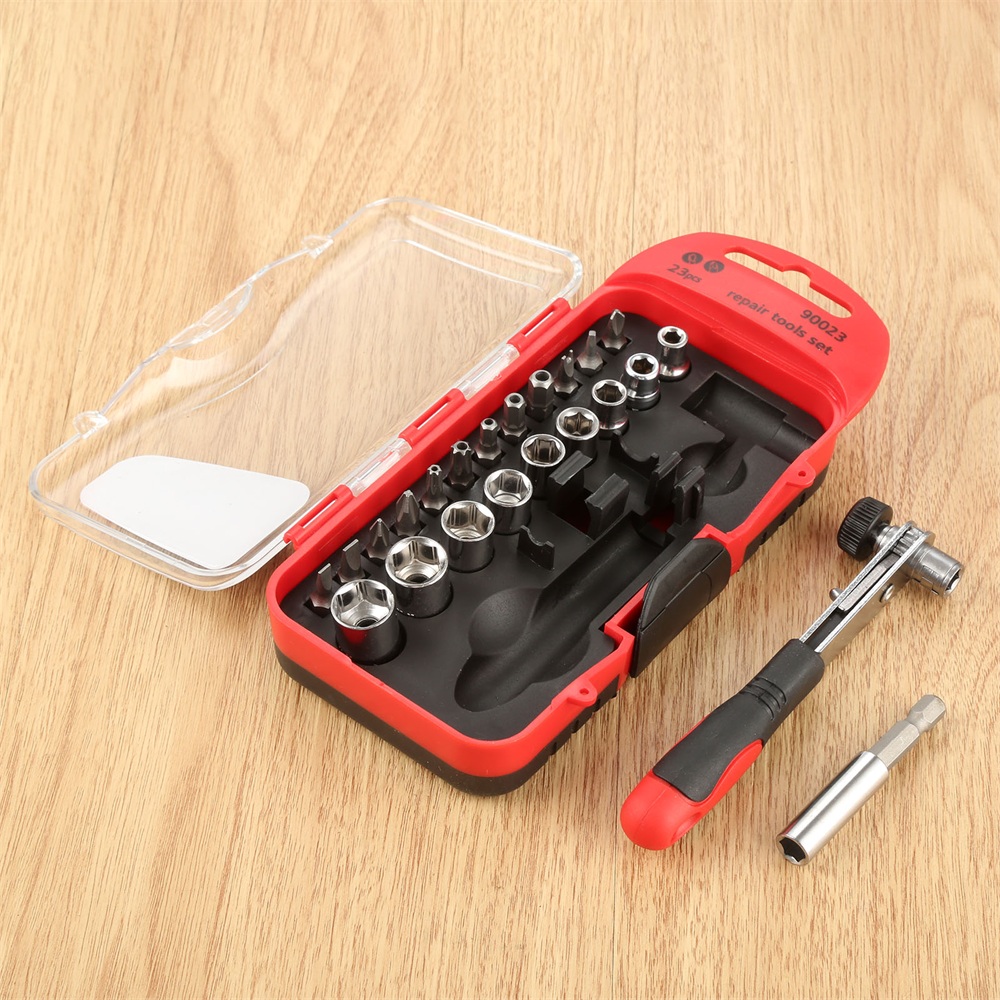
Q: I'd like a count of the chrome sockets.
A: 9